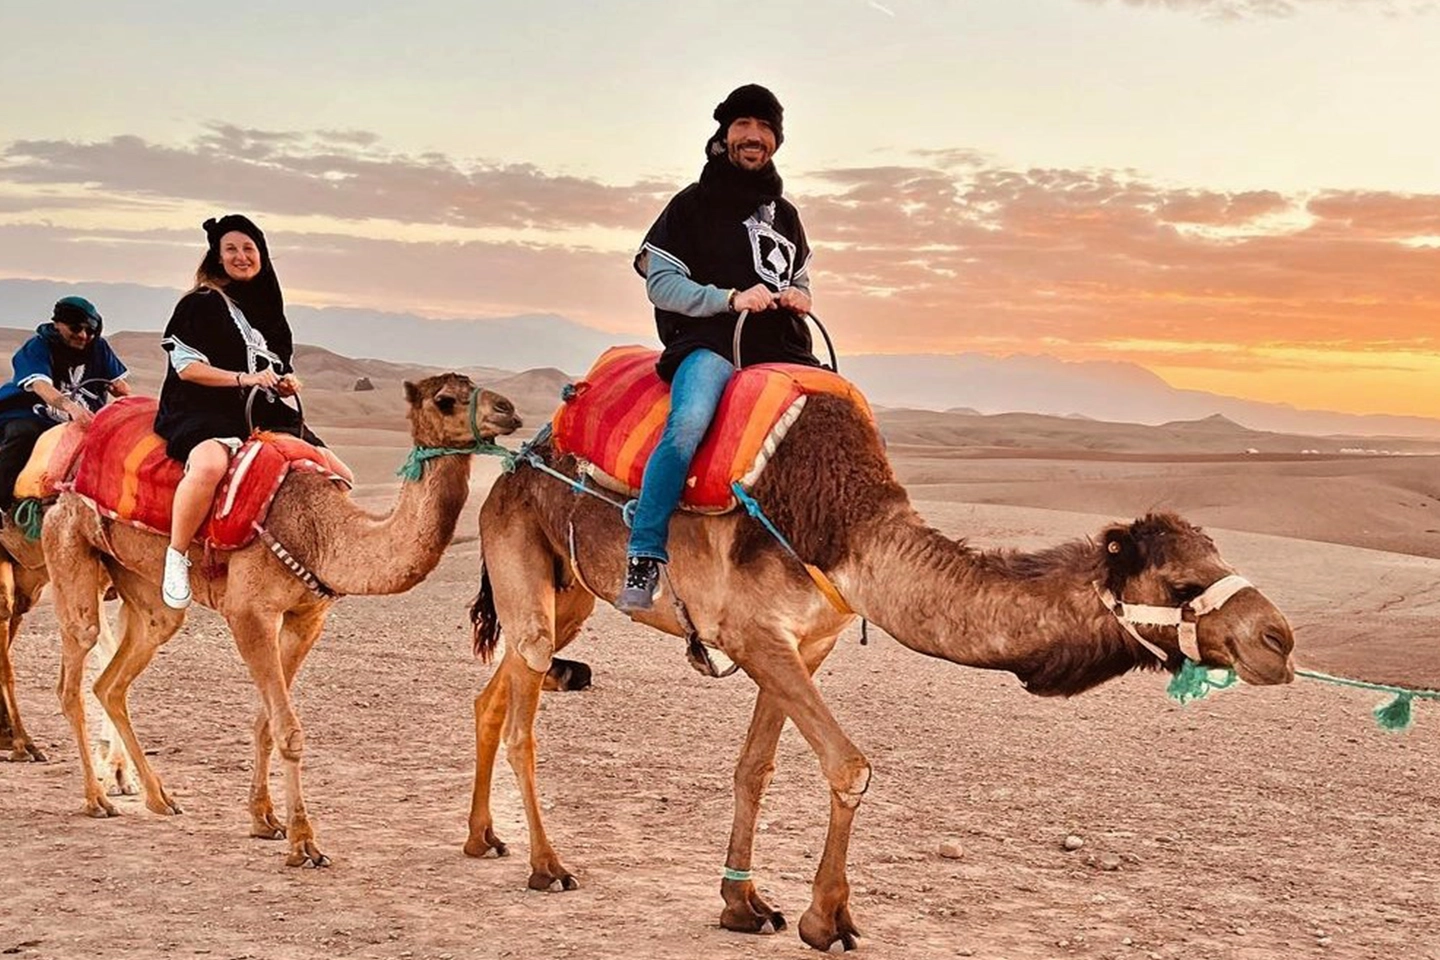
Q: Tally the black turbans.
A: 2